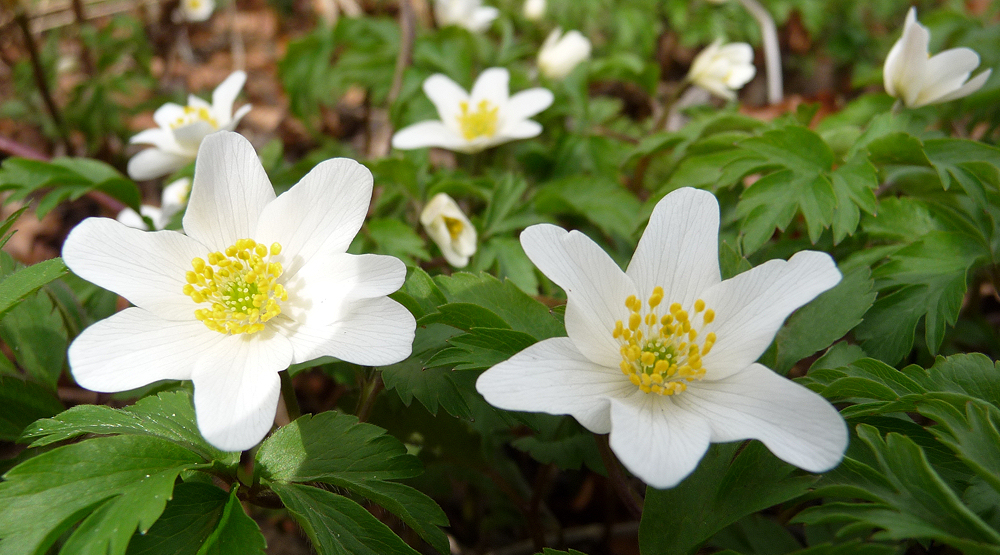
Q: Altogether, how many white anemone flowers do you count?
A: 12